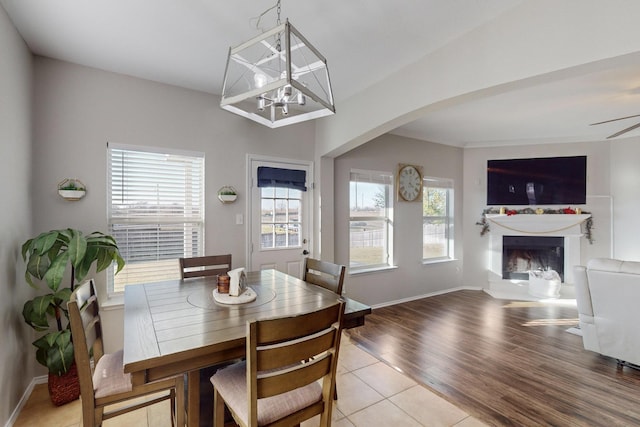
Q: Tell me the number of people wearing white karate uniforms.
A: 0